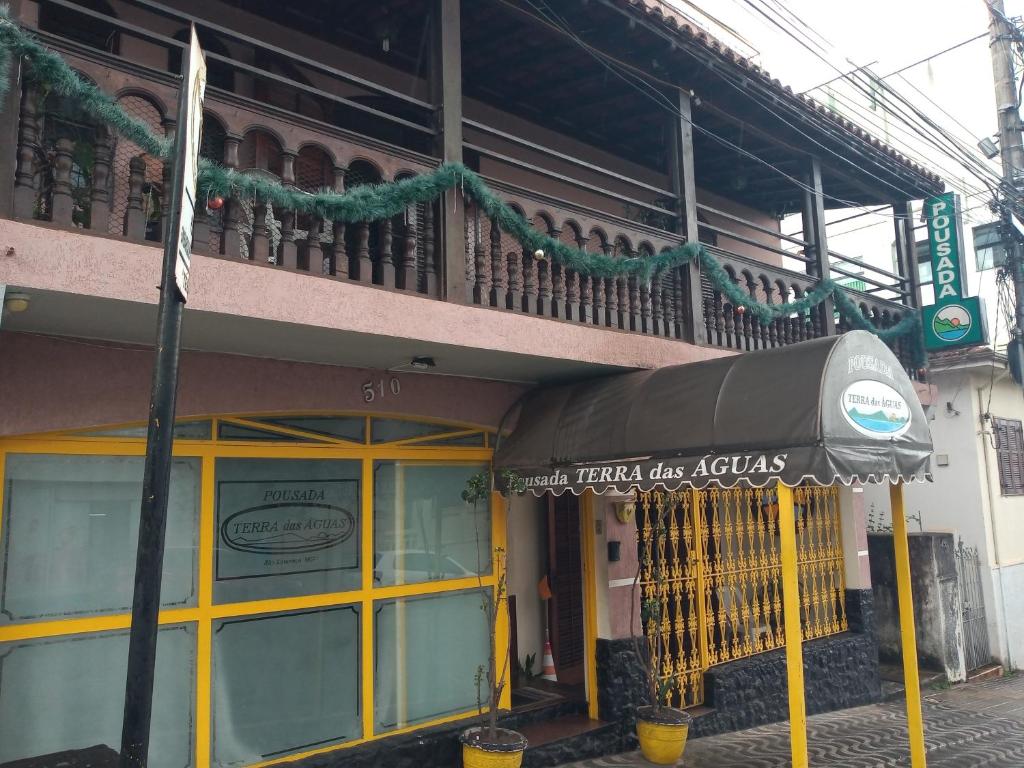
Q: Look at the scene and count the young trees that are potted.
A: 2